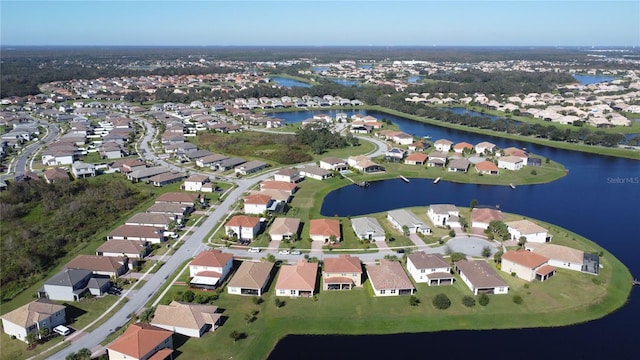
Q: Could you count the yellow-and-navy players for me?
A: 0